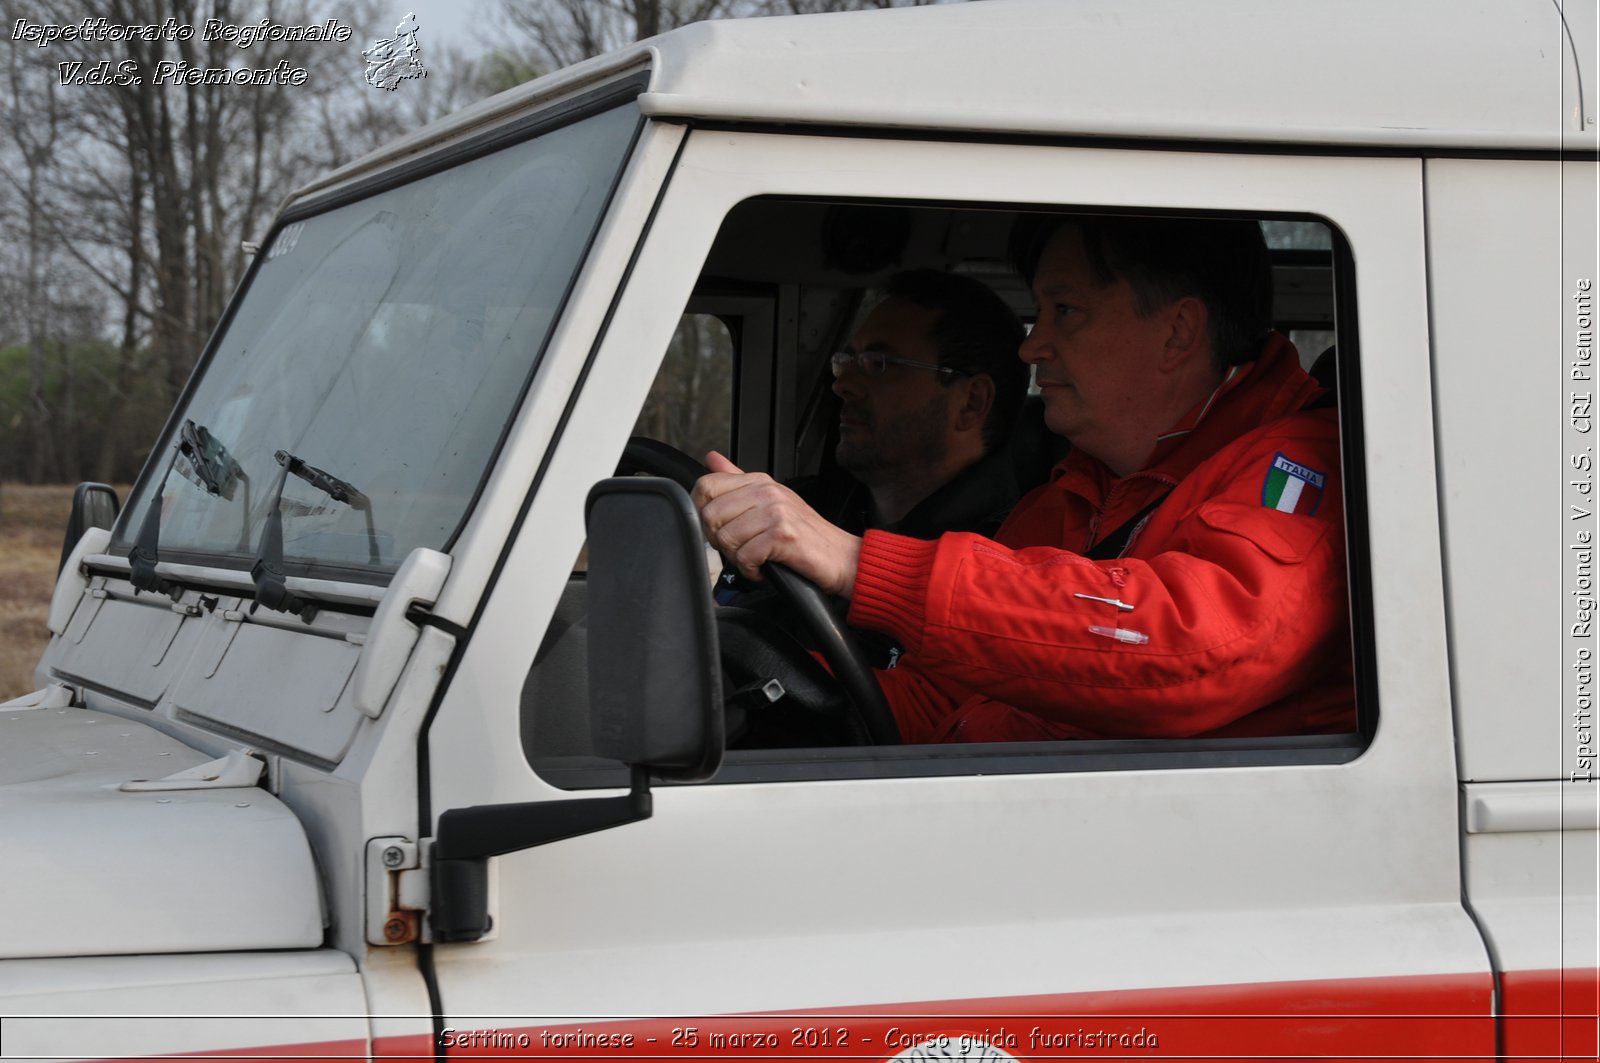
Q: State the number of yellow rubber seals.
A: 0